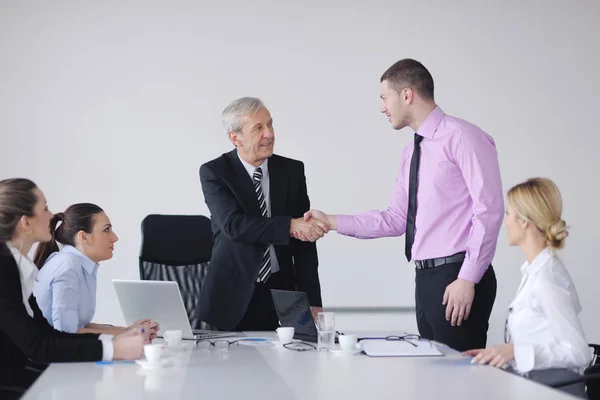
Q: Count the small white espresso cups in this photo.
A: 4